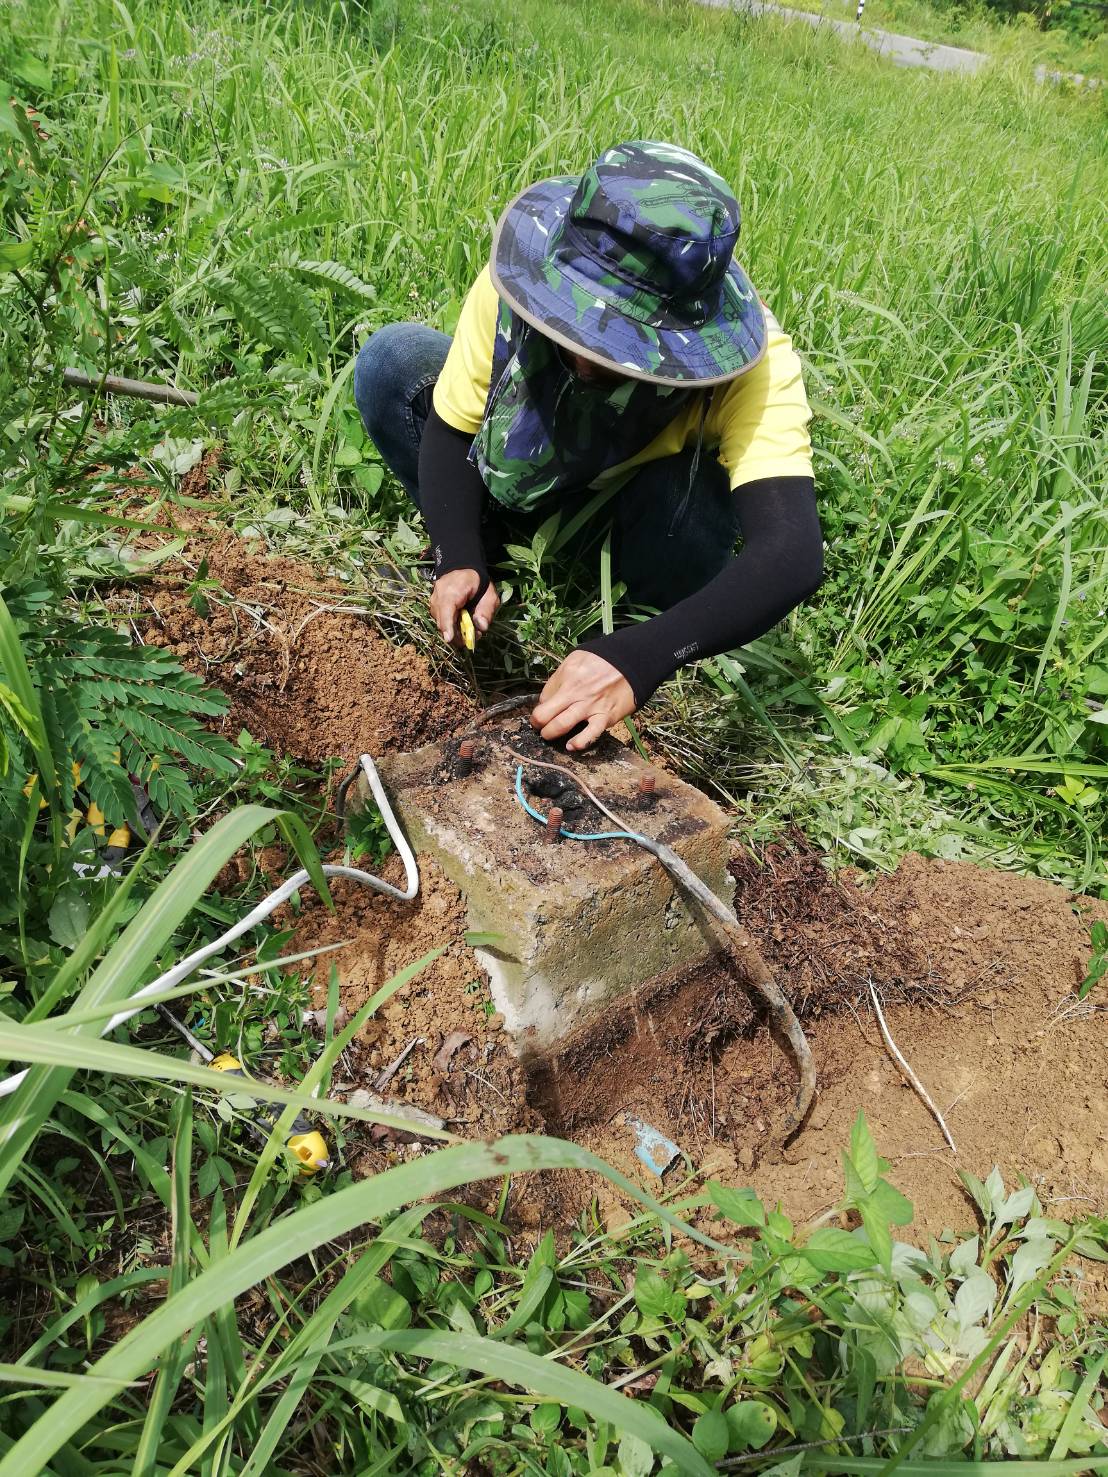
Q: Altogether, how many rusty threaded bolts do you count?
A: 3